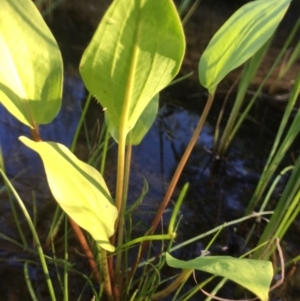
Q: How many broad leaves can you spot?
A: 6